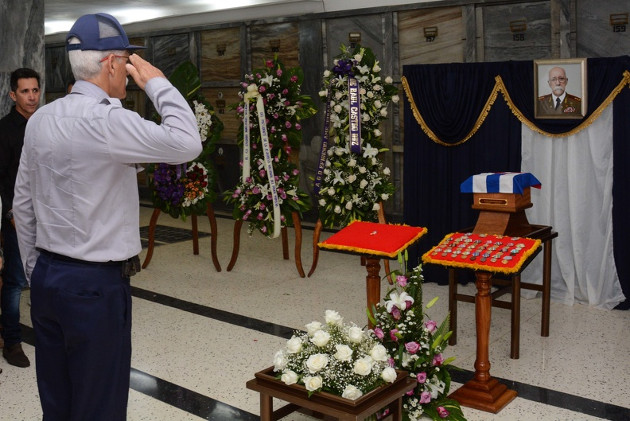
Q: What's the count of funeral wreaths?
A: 3